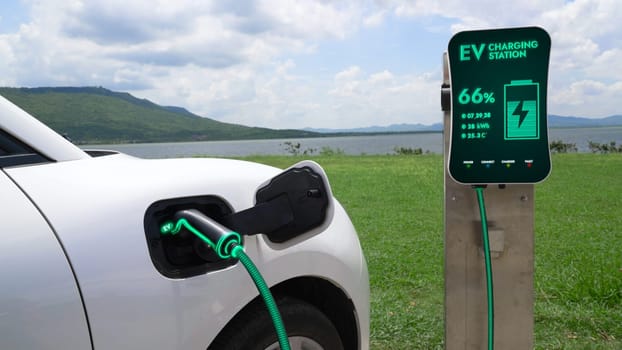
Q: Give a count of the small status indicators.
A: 4